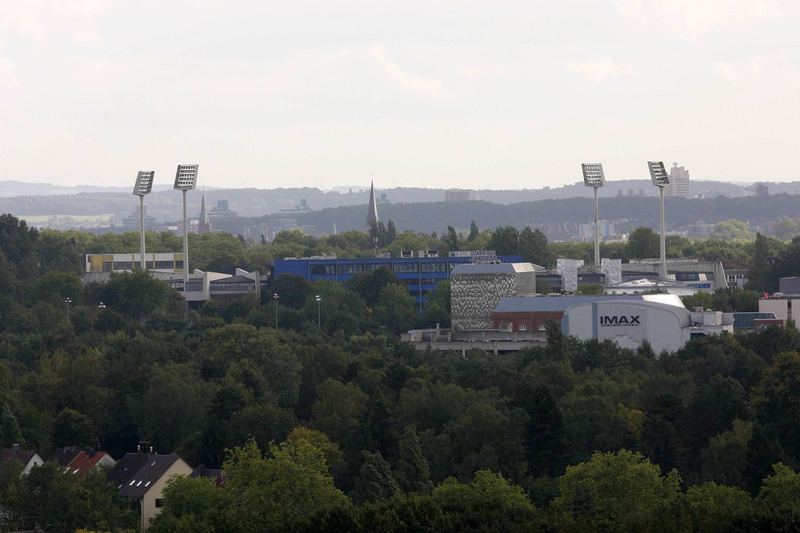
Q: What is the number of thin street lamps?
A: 4